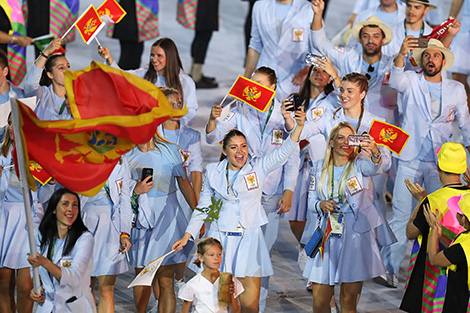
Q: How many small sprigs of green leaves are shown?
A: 1